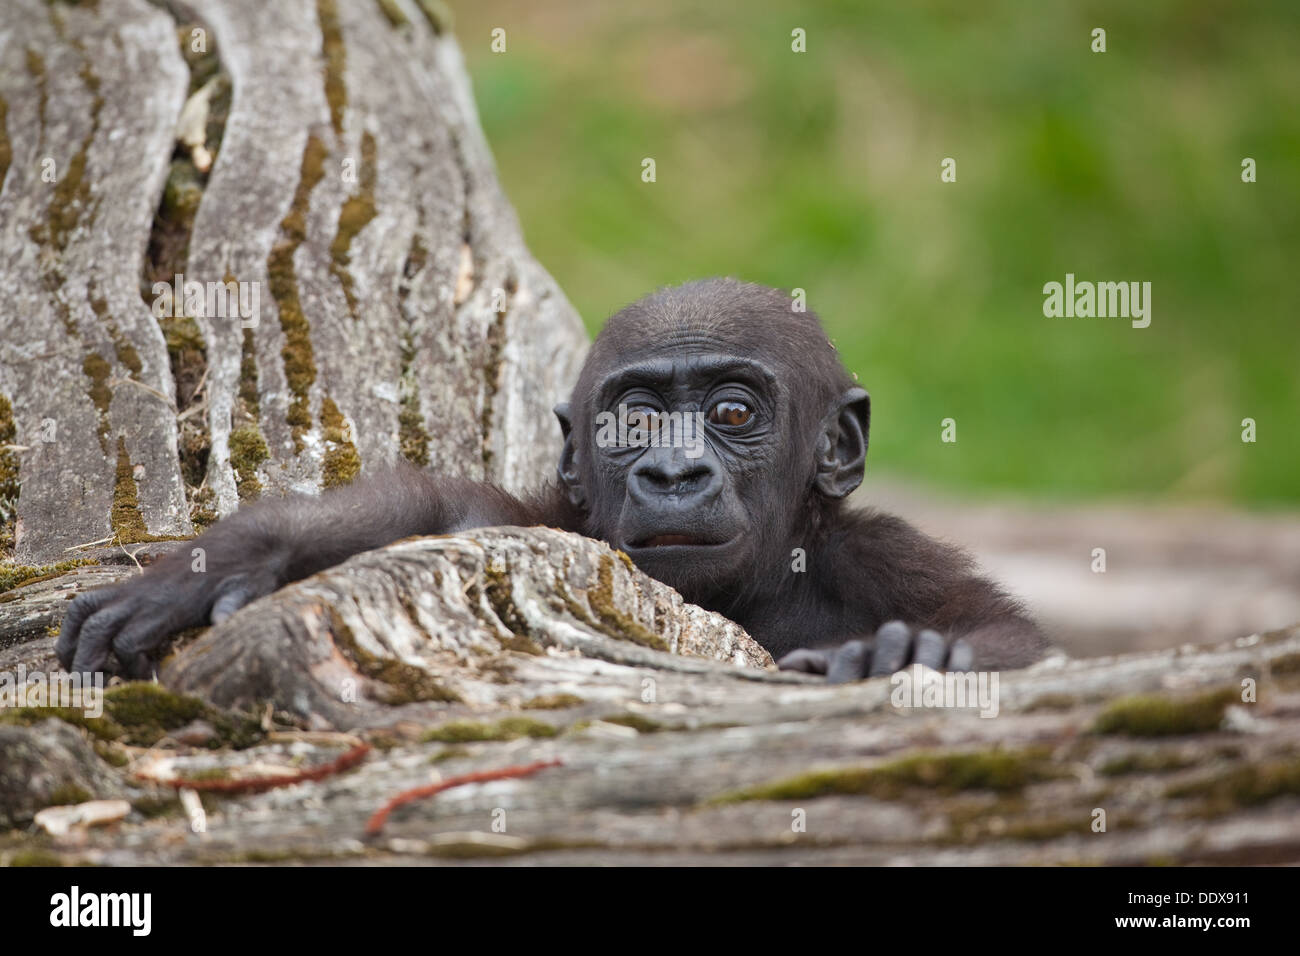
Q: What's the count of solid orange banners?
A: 0